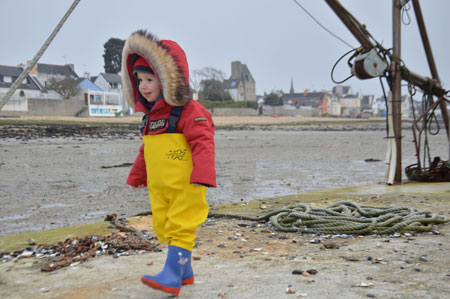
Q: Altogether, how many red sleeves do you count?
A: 2